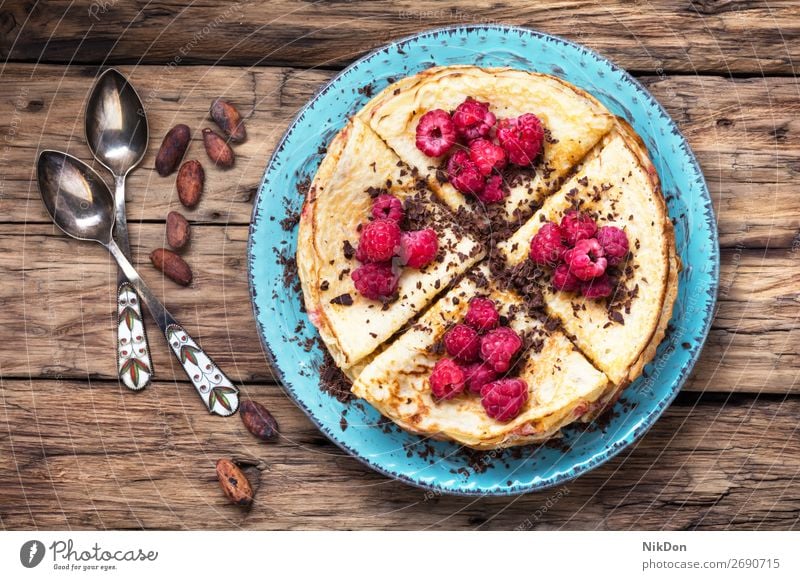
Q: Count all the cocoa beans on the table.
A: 8